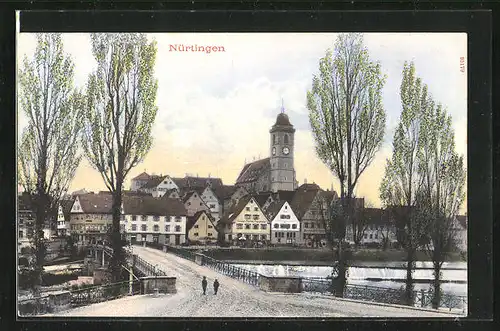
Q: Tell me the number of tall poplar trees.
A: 5